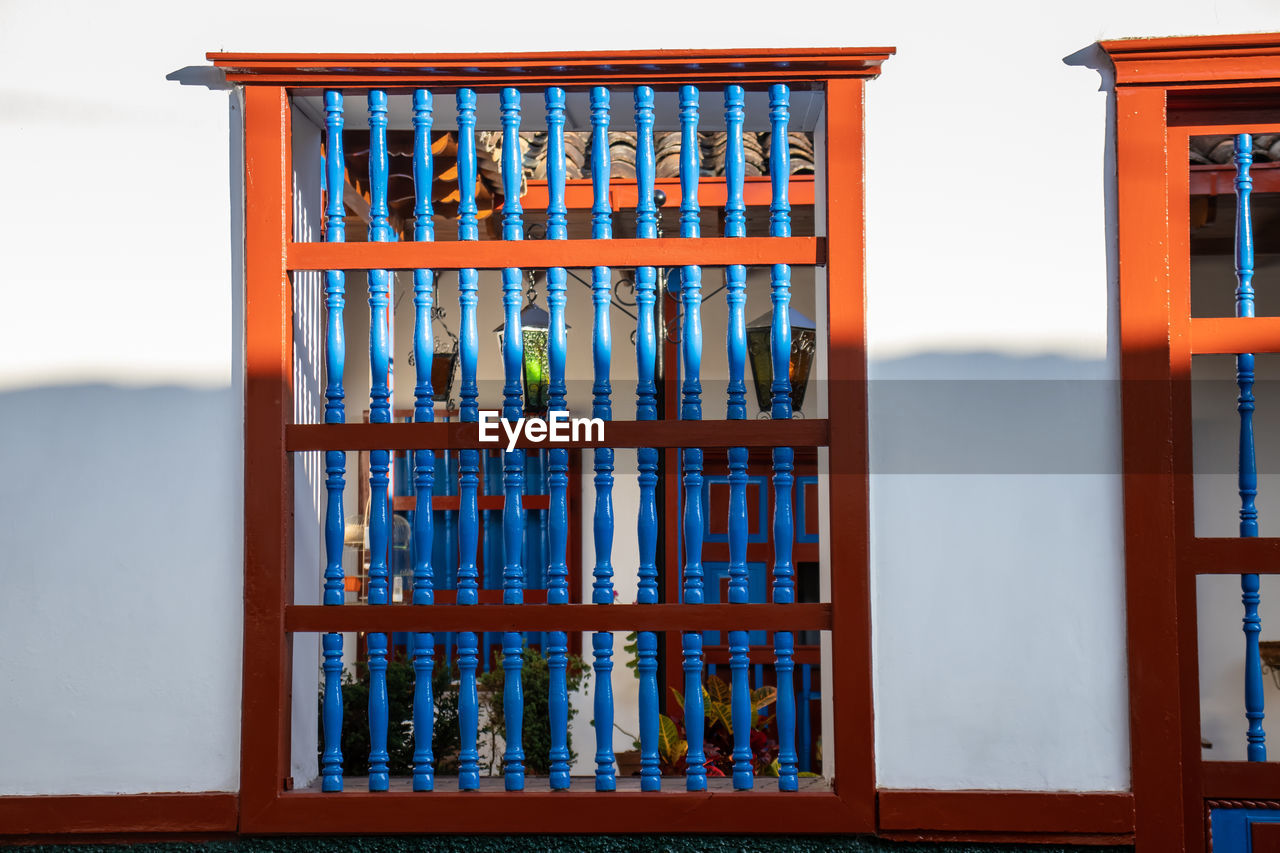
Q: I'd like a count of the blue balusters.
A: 12